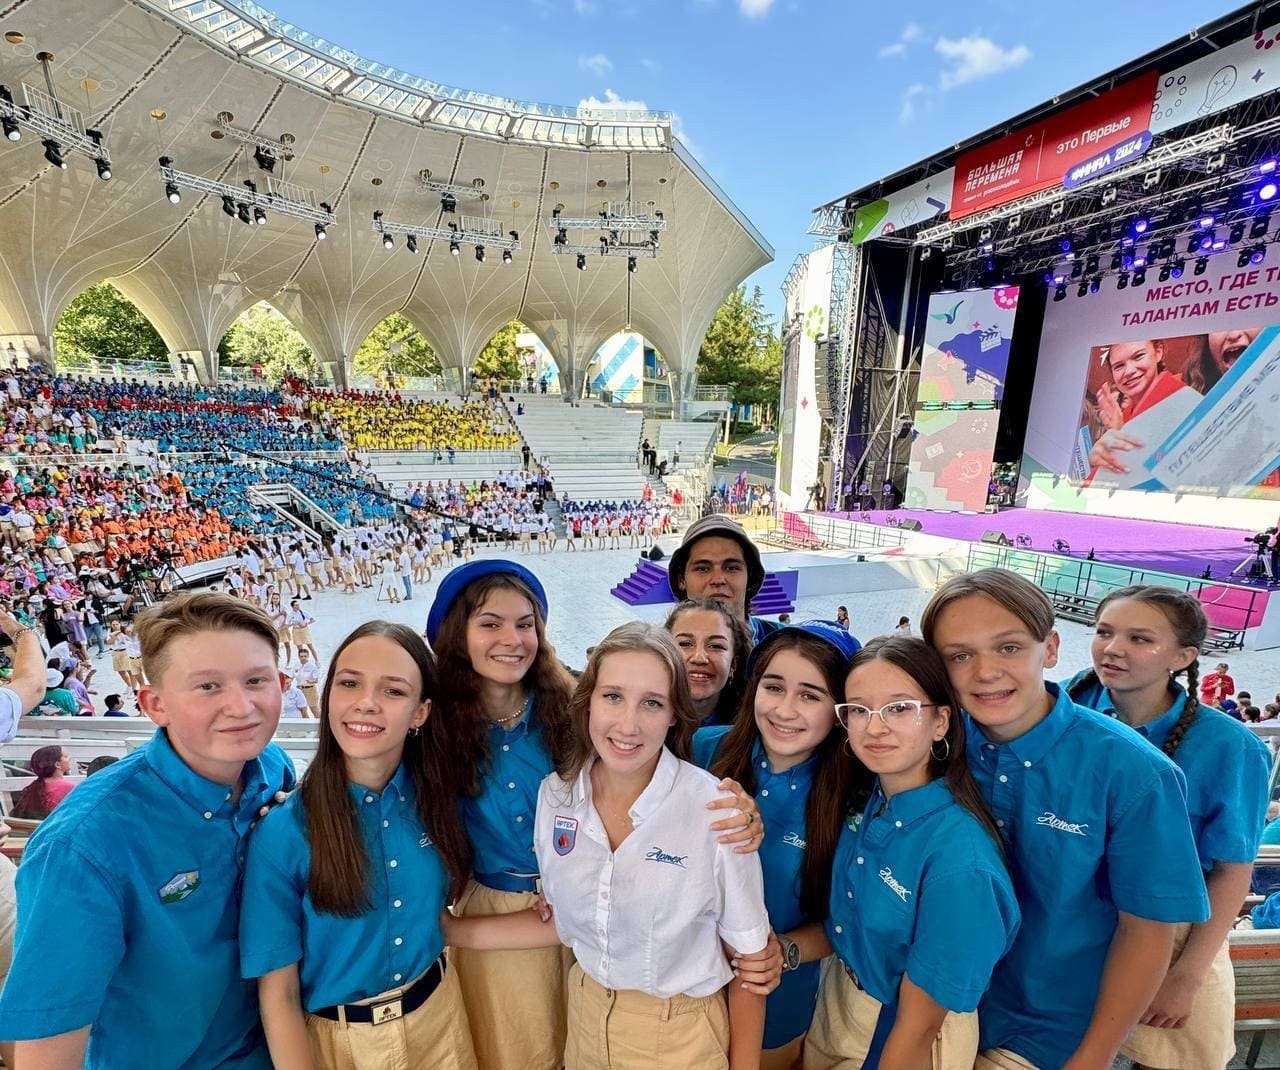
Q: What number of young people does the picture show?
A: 10